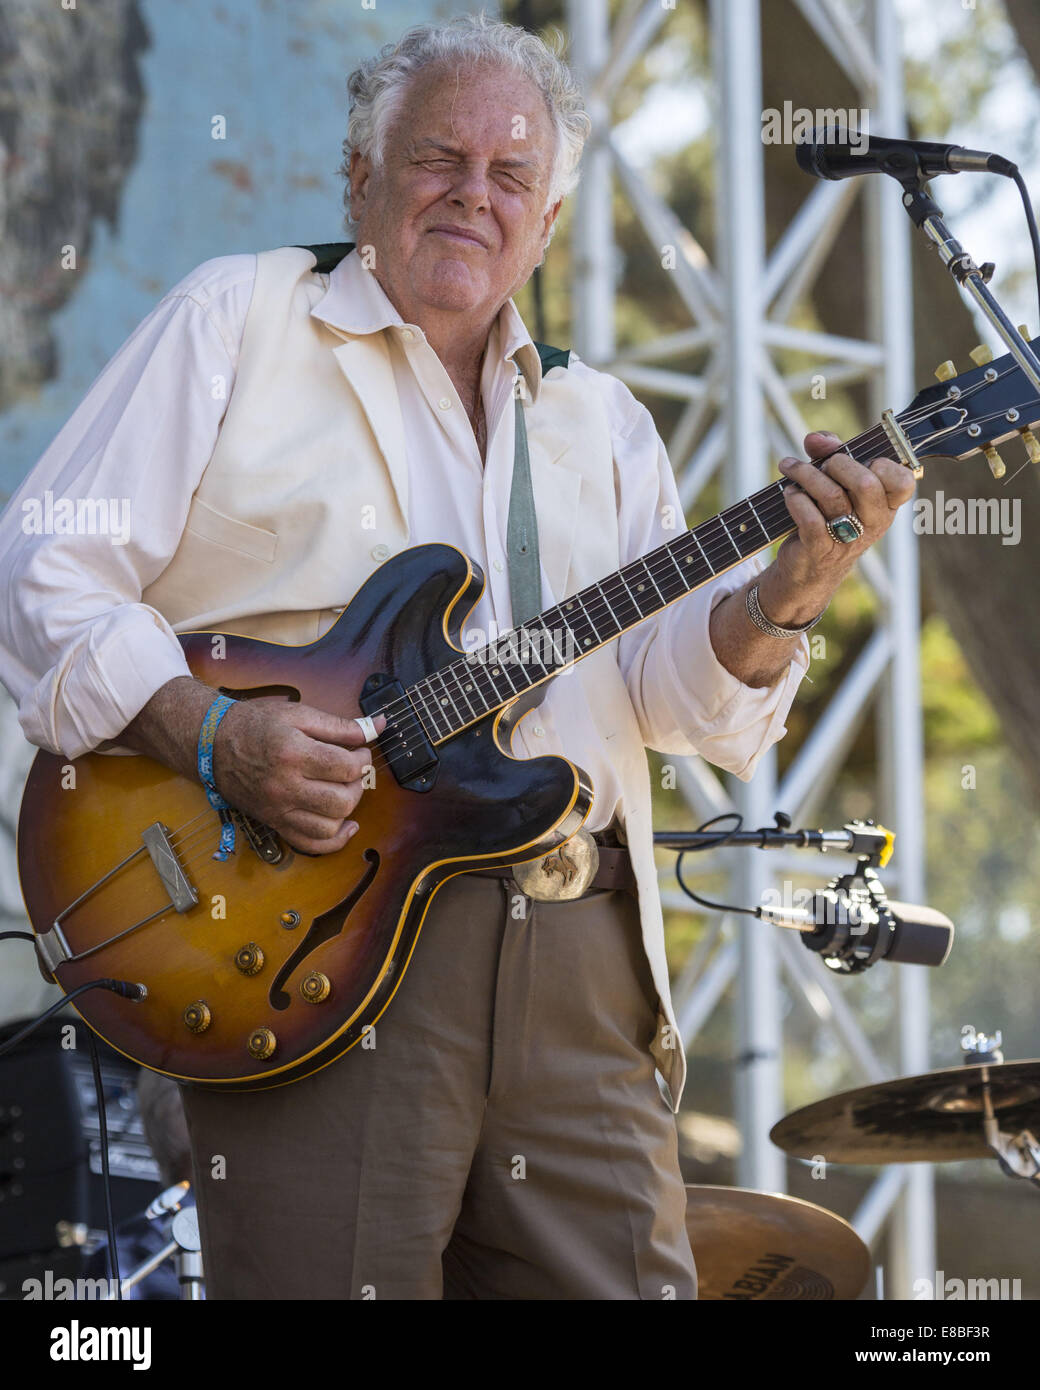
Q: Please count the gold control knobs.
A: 4